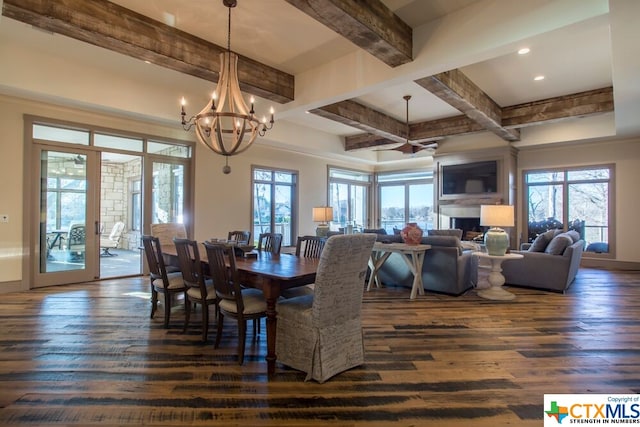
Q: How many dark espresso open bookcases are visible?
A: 0